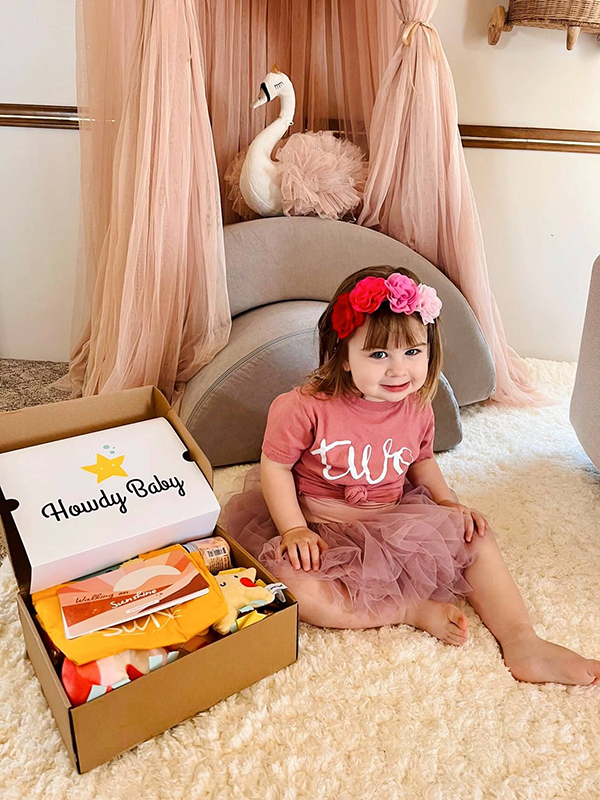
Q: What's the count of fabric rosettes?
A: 4